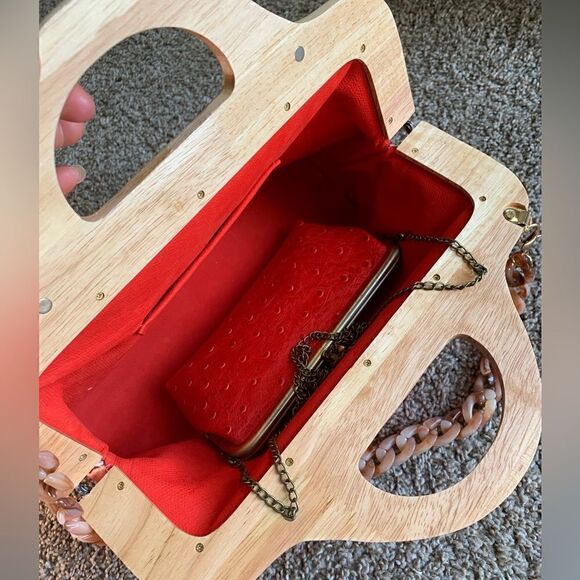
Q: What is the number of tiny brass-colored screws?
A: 13